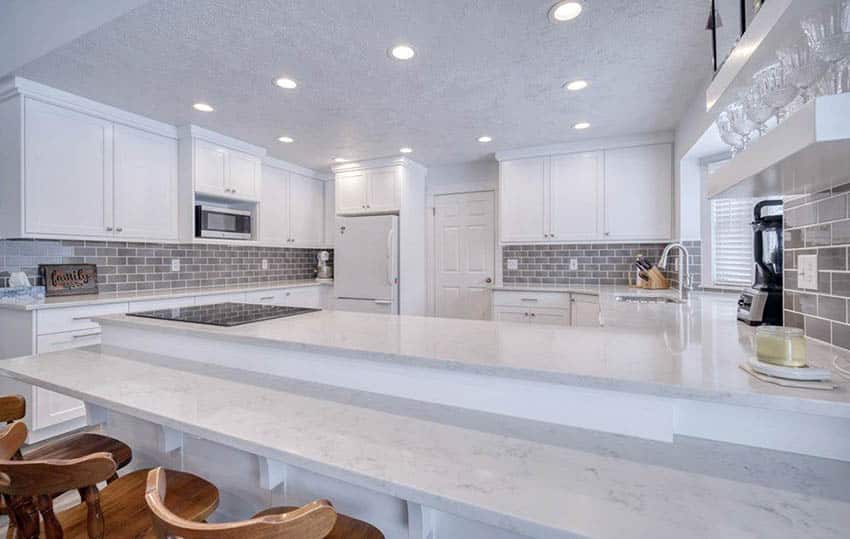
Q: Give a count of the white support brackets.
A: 4